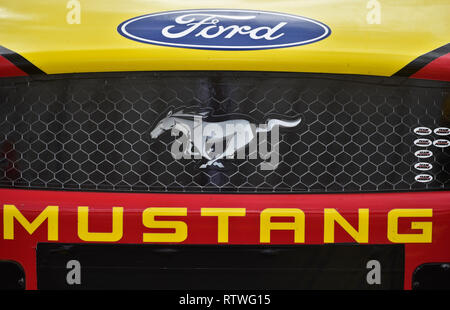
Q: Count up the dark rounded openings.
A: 2